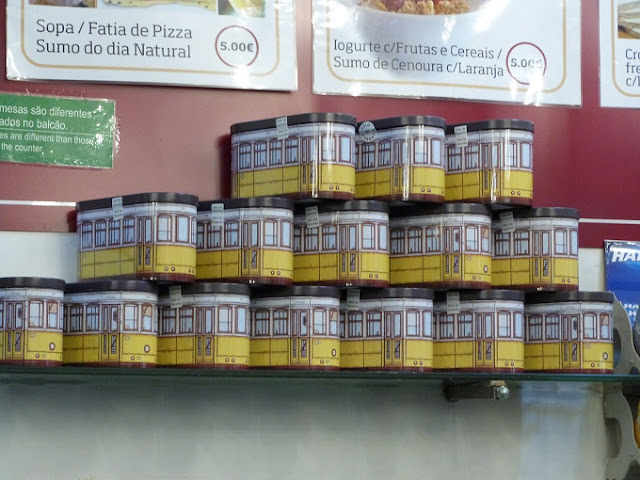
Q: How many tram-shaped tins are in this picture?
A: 15